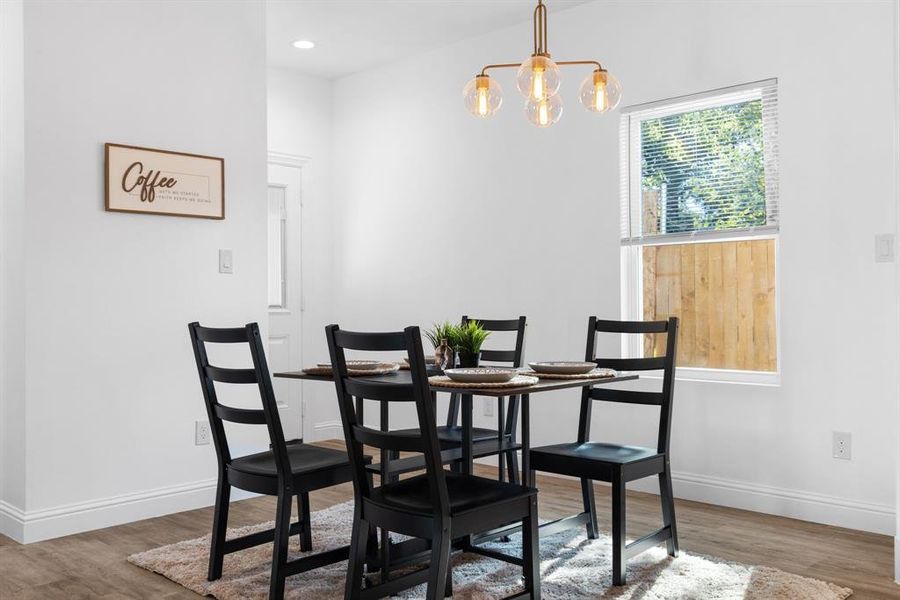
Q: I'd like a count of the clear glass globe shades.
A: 4